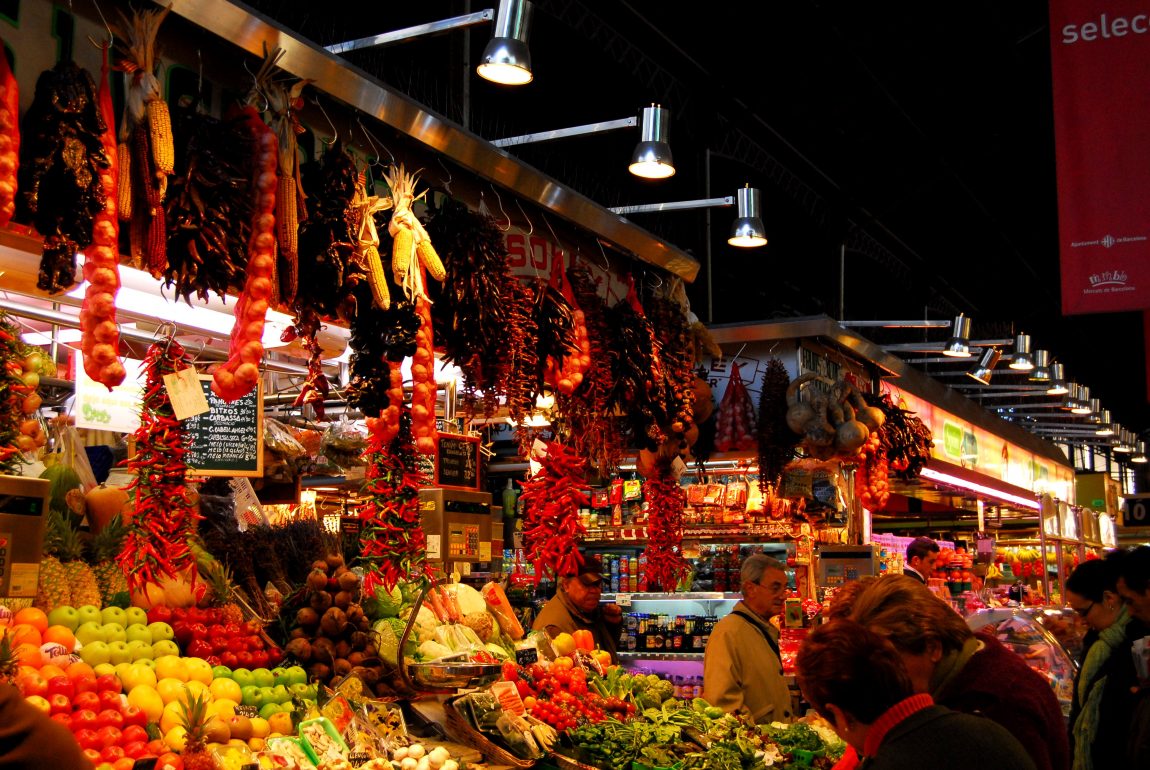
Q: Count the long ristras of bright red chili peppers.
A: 4